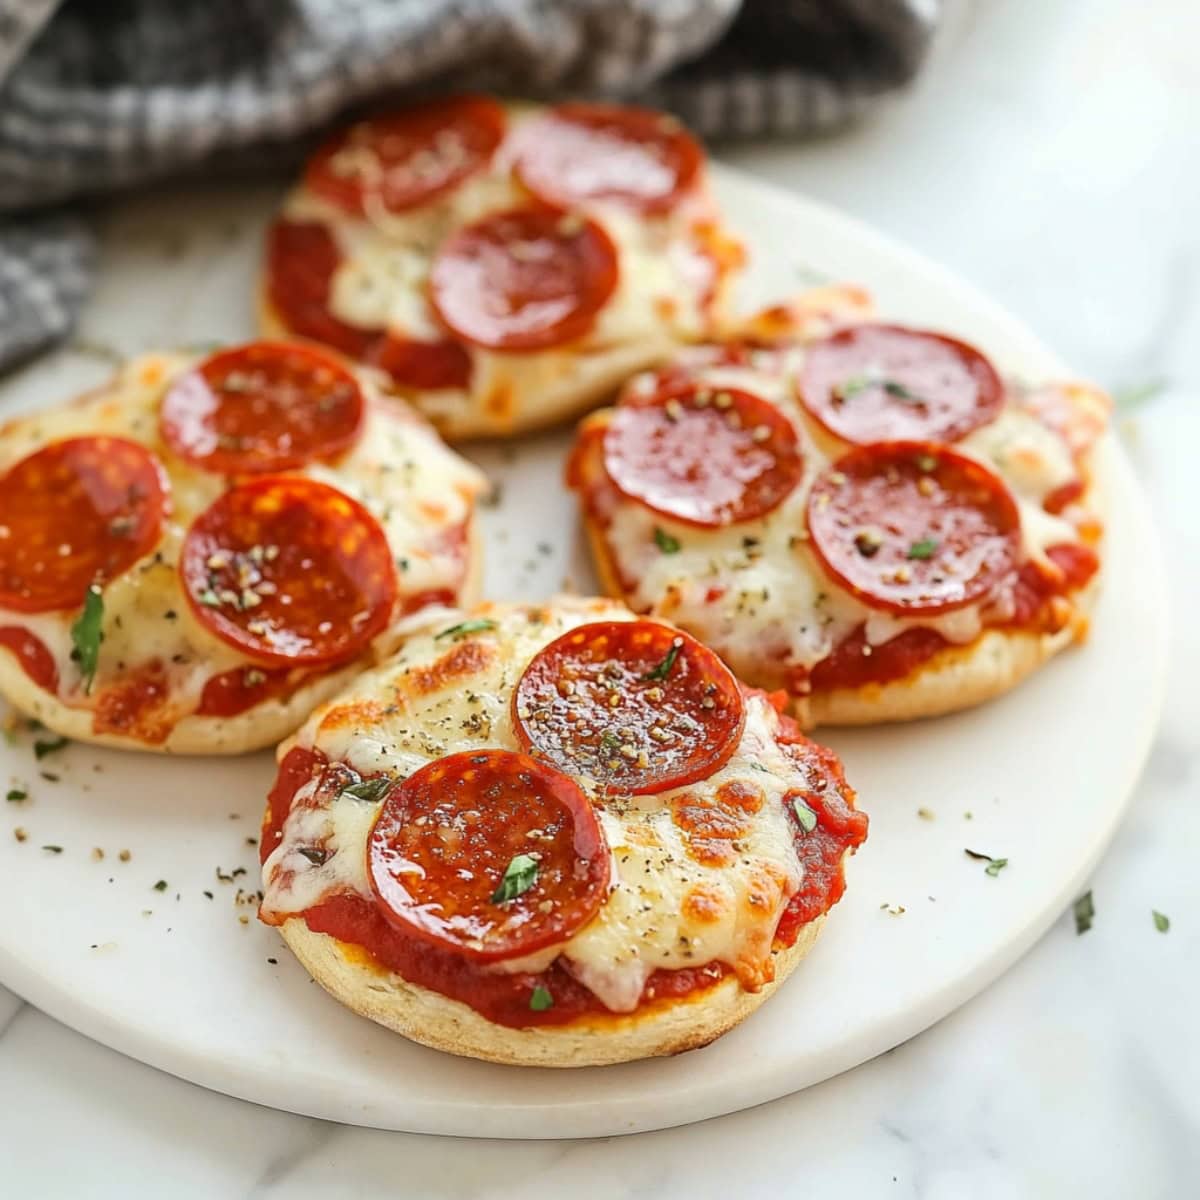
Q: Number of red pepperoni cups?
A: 11